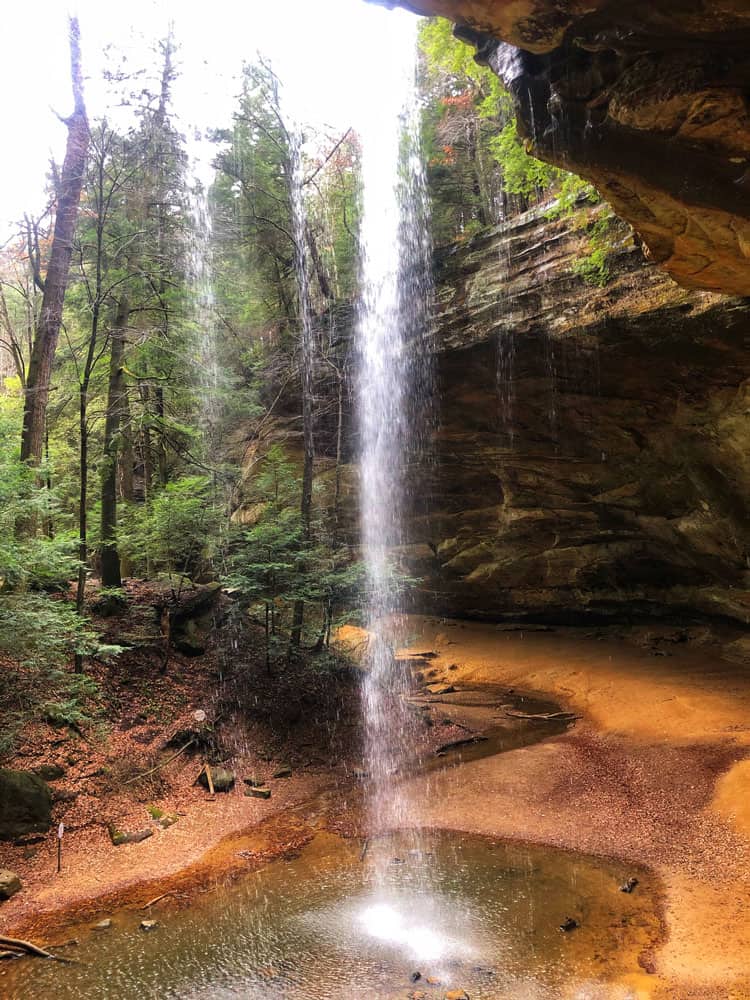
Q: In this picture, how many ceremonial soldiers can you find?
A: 0